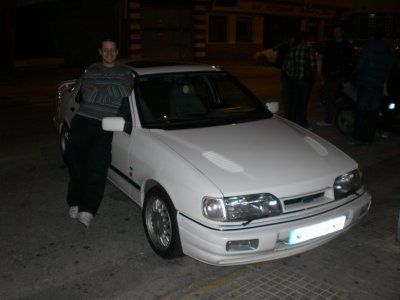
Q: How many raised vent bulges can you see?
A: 2